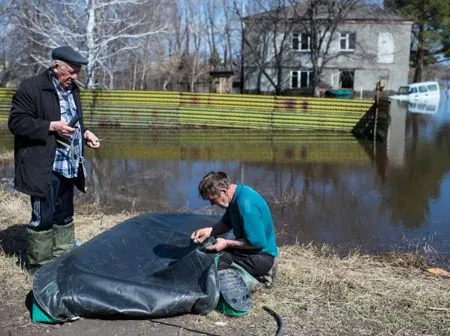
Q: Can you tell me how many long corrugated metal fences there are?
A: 1